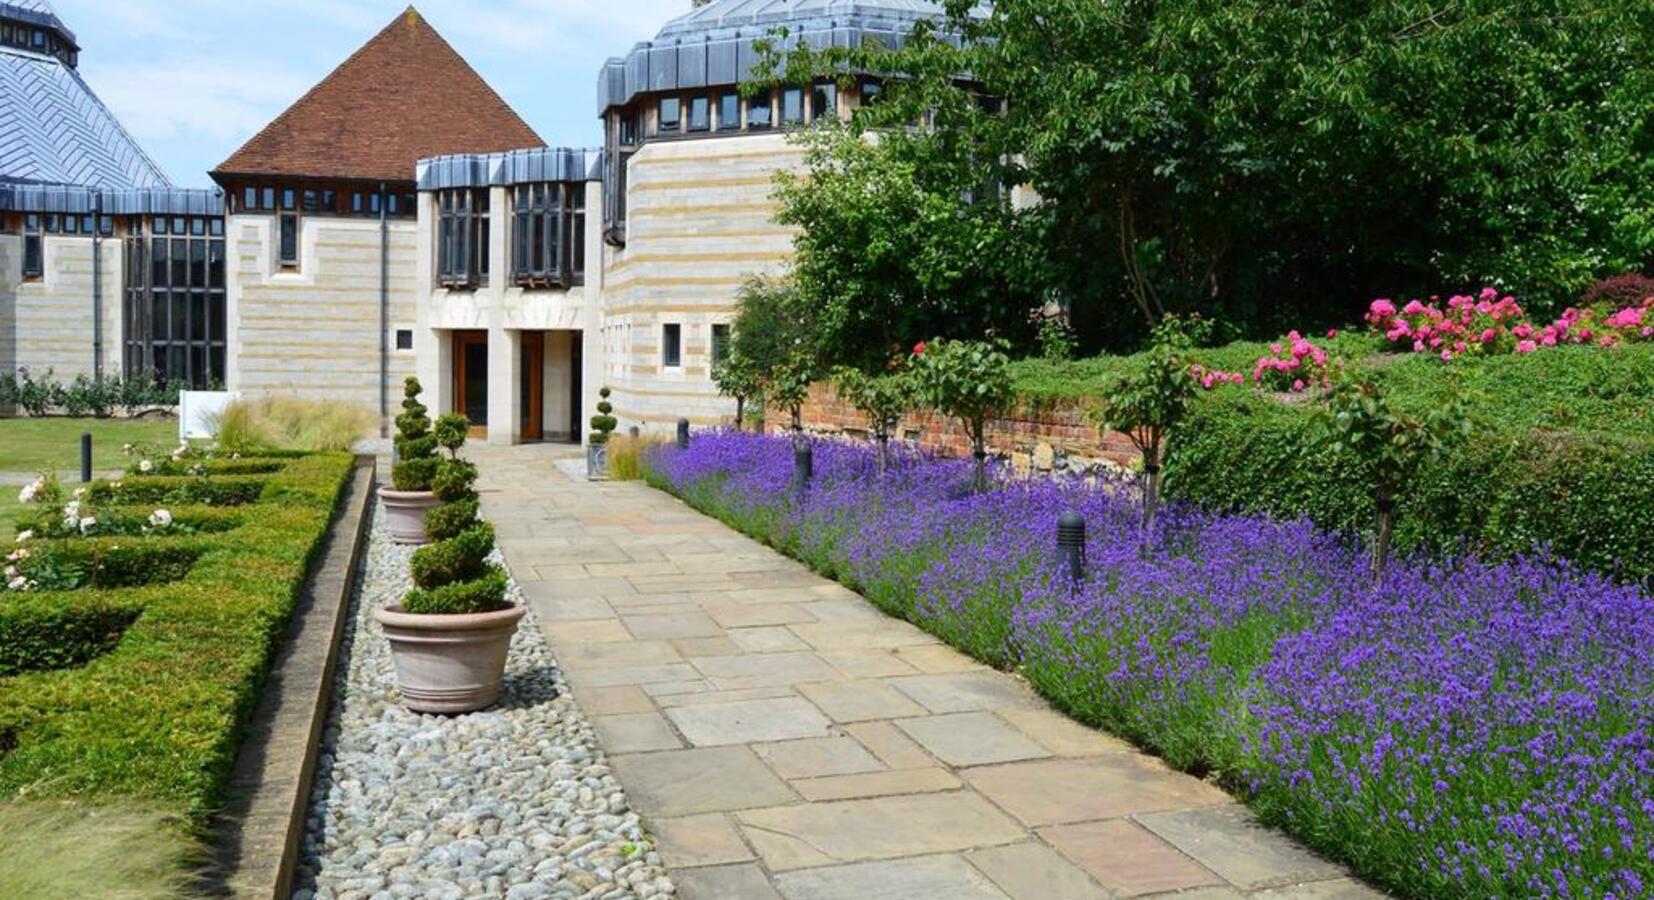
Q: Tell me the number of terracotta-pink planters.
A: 2